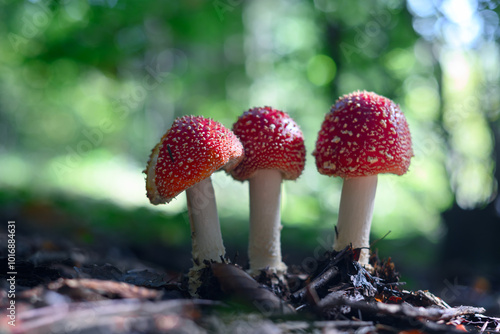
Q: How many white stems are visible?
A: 3